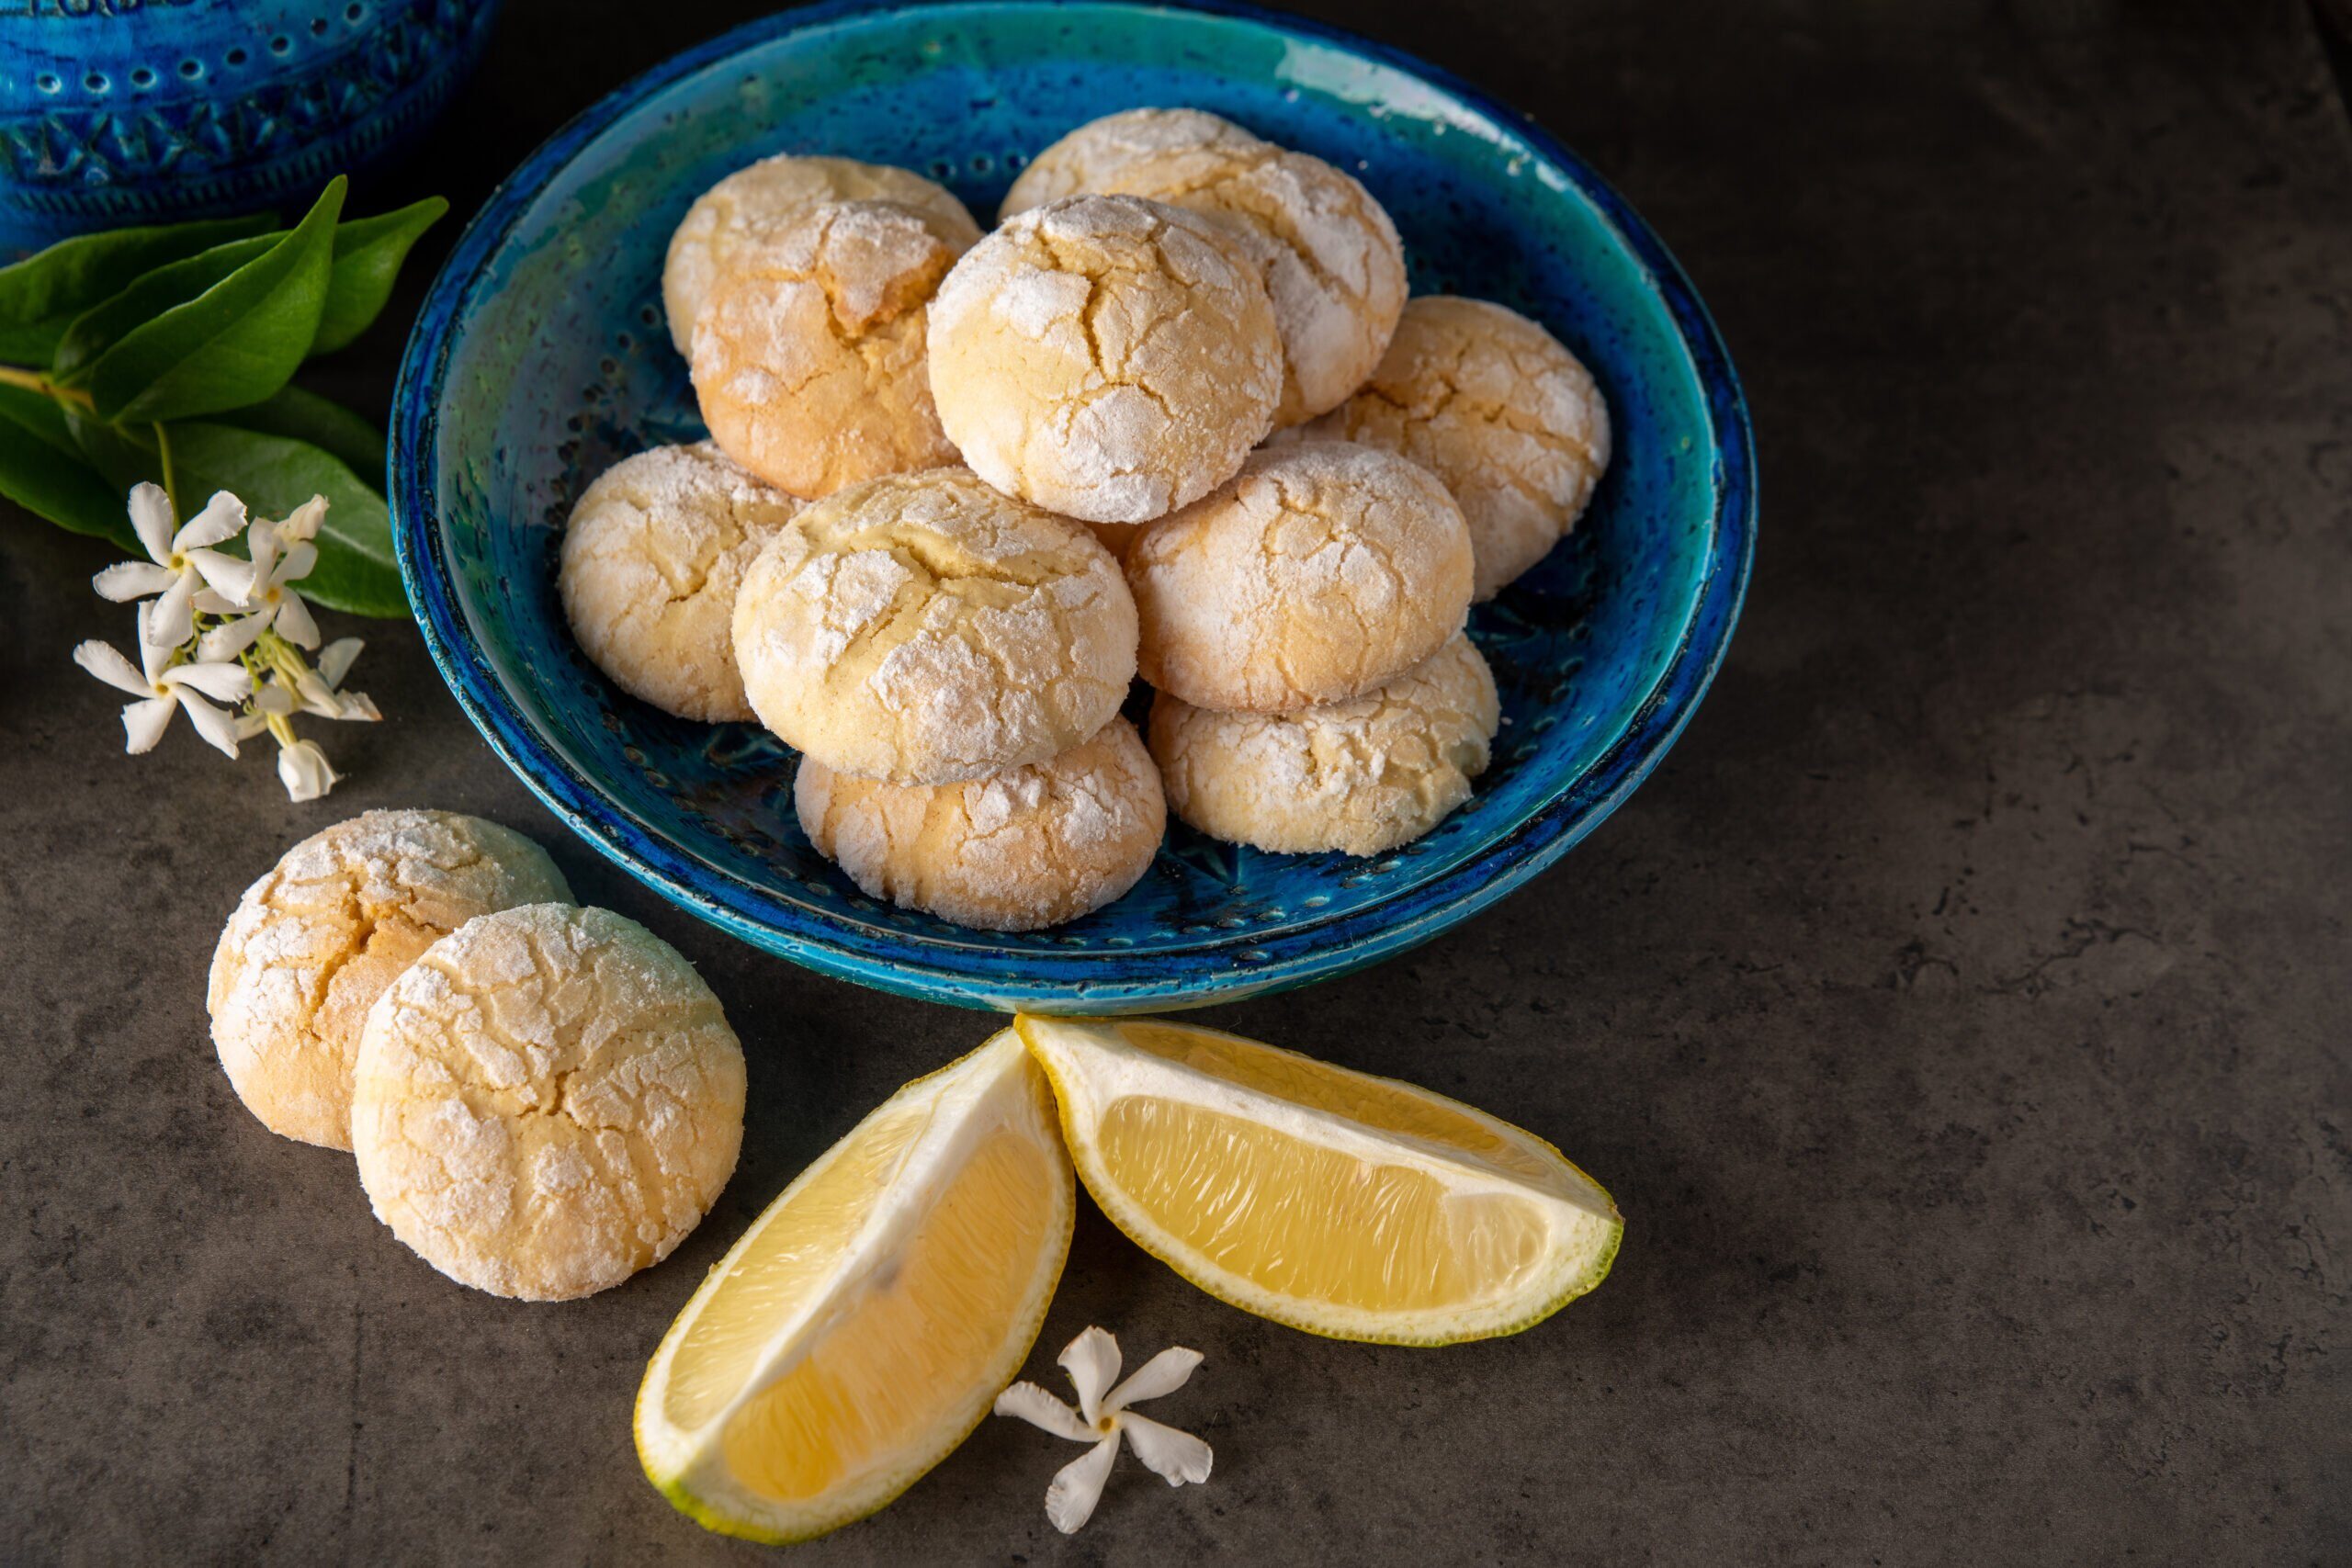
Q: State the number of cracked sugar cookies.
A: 13